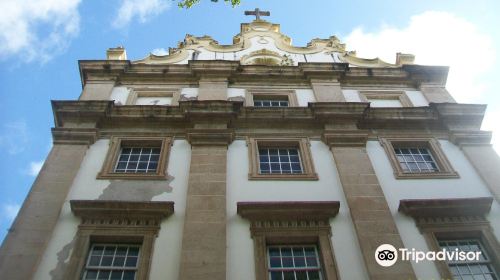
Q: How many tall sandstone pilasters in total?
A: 4